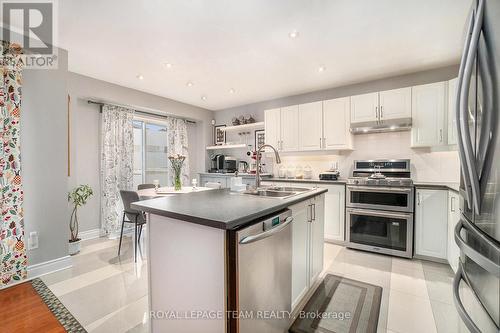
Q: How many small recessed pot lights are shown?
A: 7